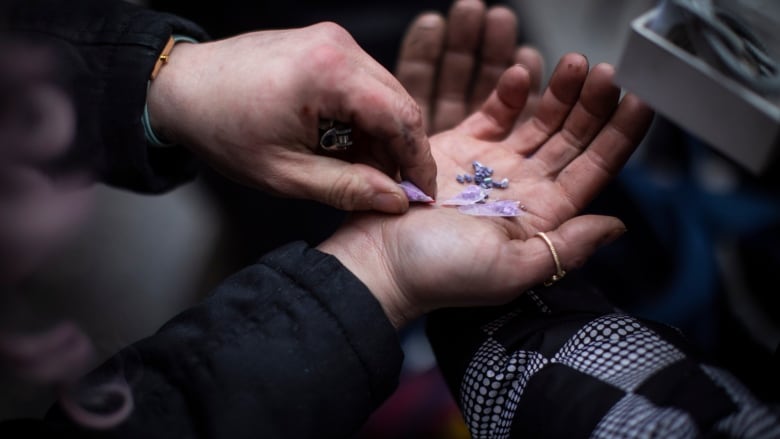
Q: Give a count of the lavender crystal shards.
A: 3